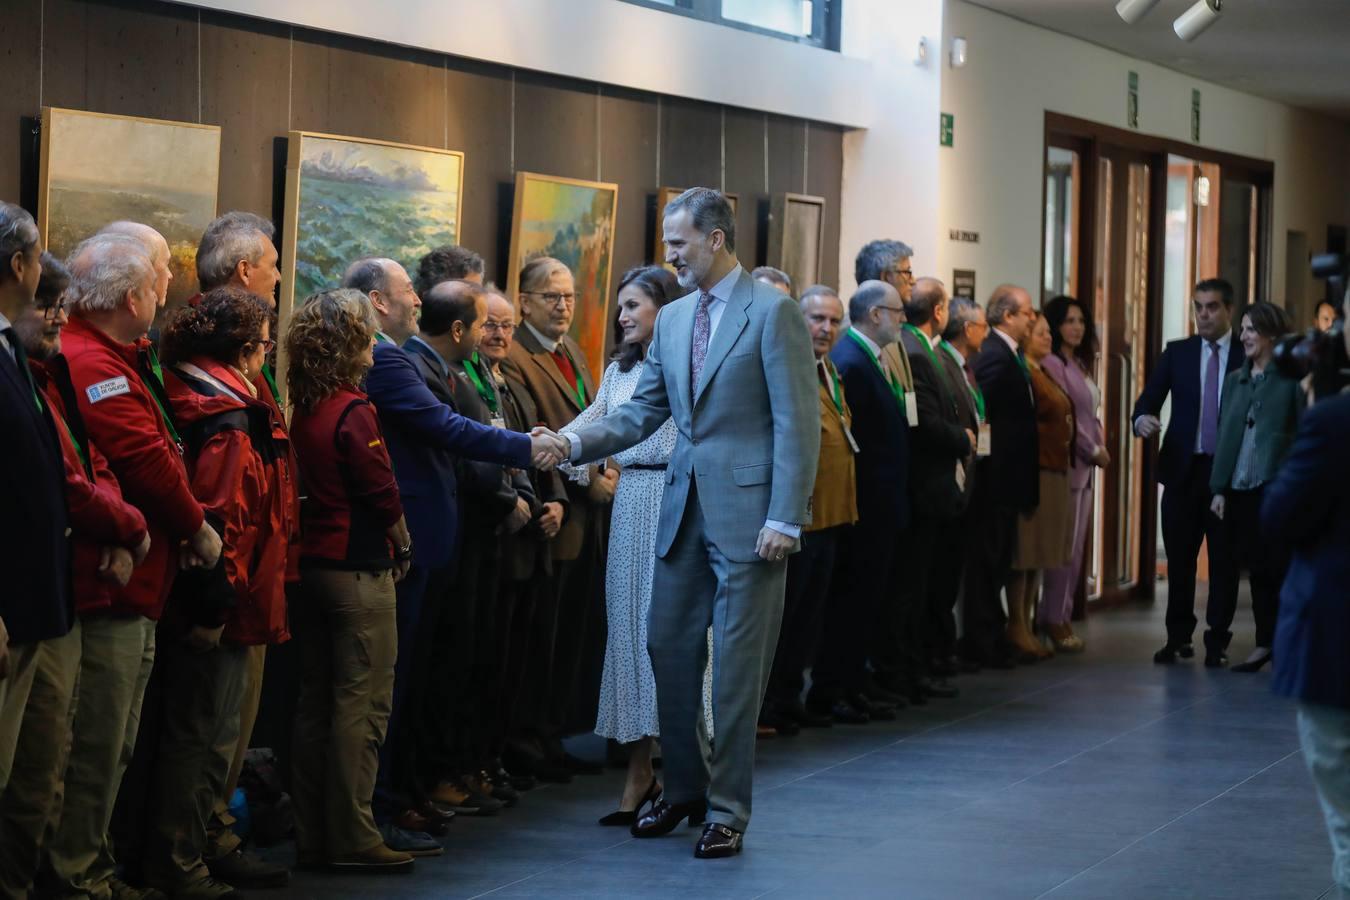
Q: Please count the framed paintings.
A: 5